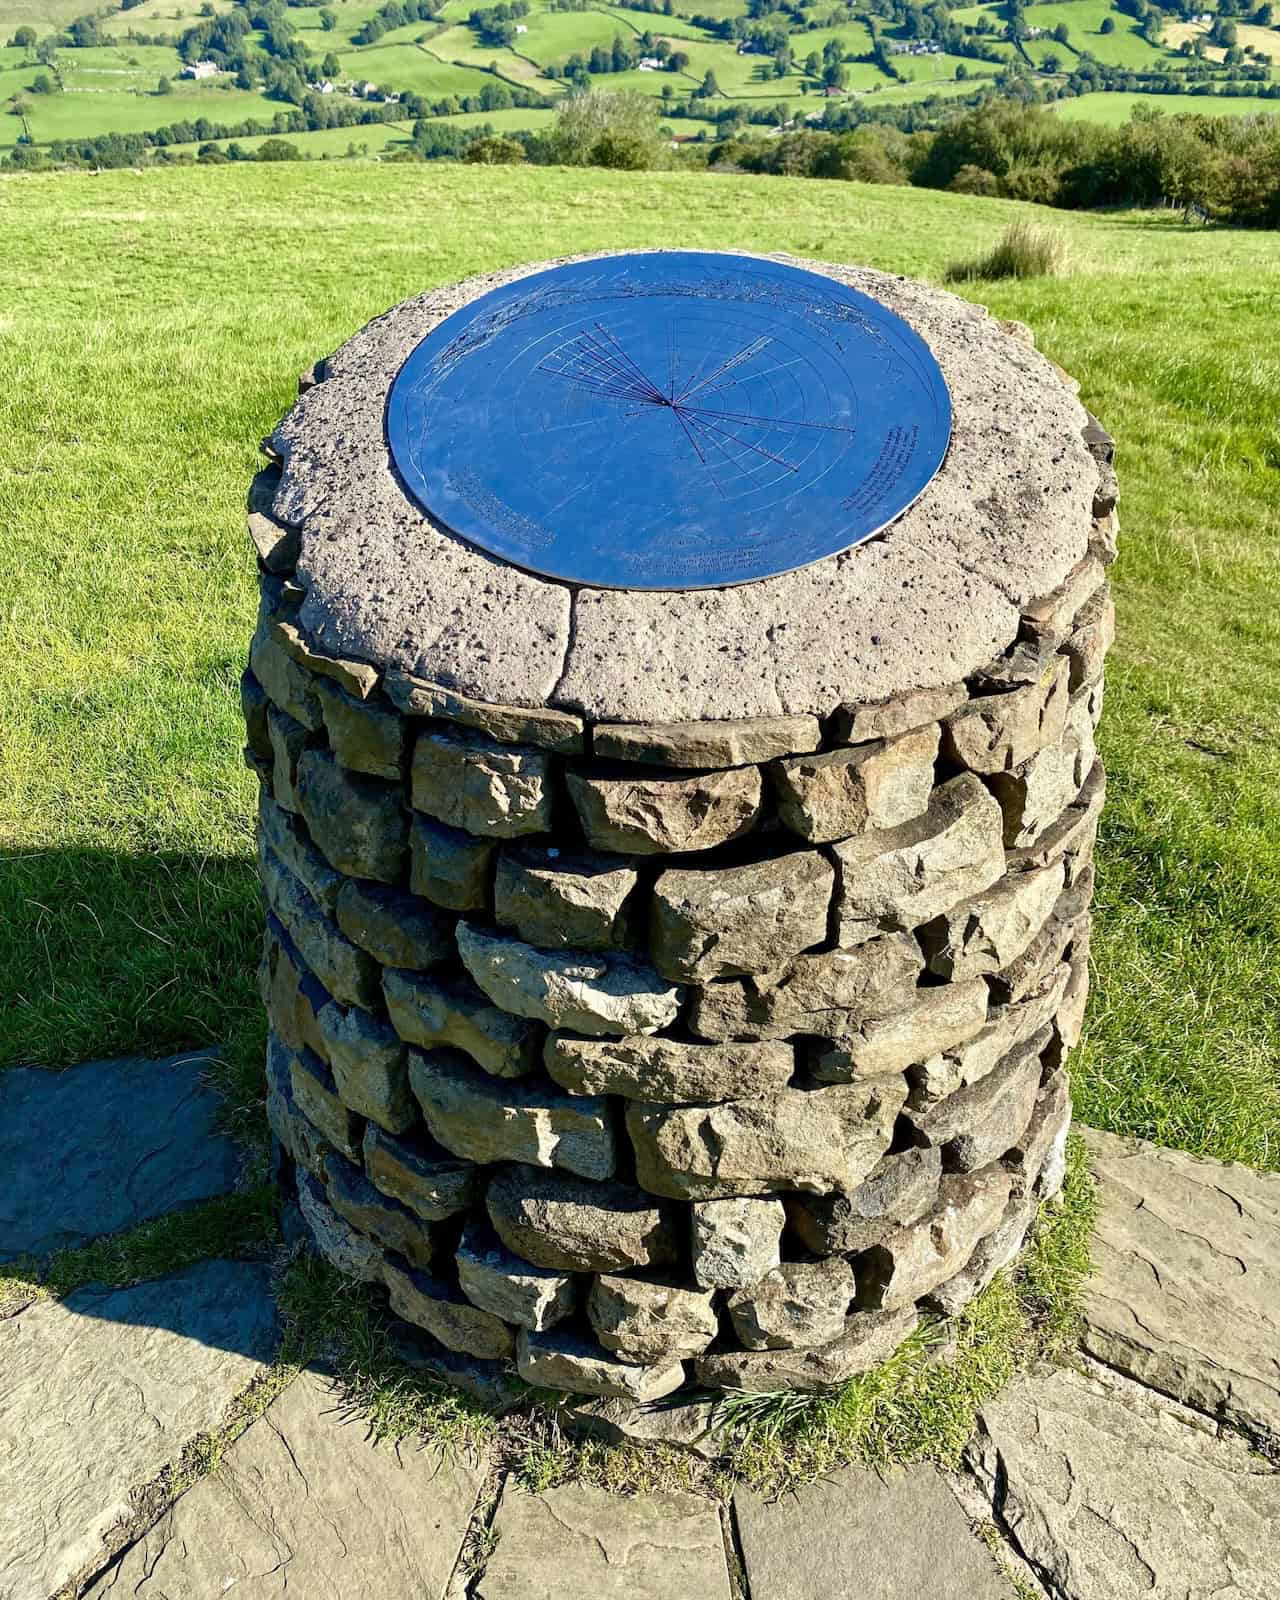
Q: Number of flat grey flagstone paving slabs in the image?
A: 7